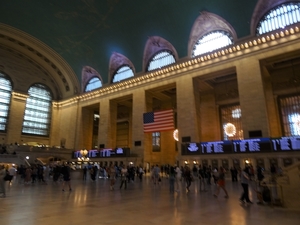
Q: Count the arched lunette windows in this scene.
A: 5